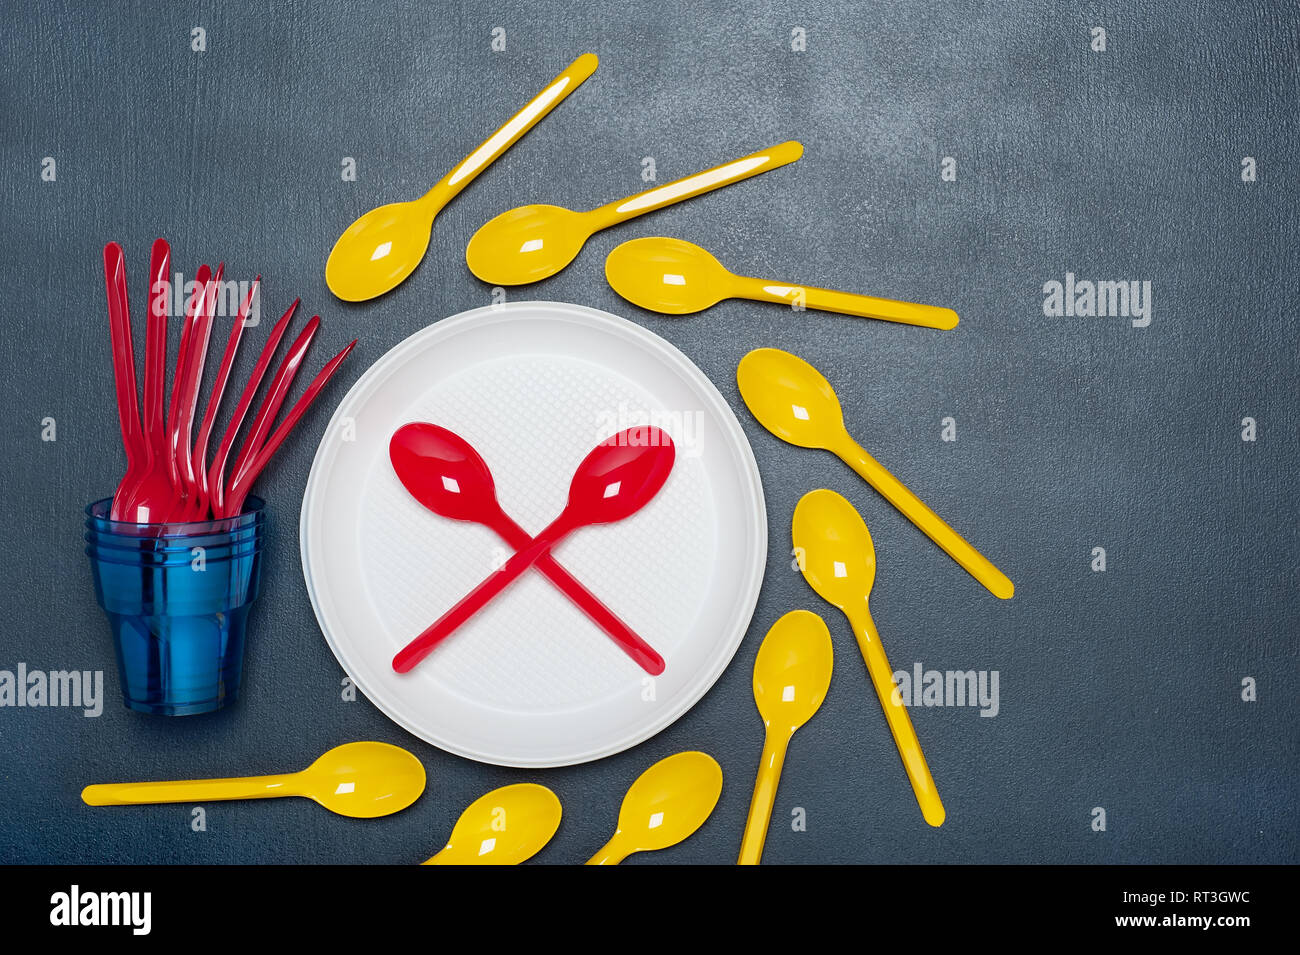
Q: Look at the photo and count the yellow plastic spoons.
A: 9